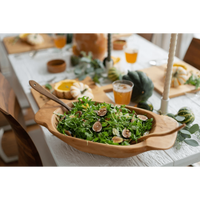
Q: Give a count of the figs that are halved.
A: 5